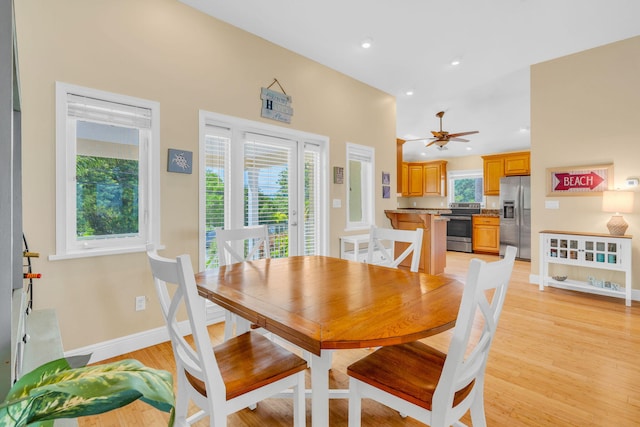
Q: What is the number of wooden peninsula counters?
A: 1